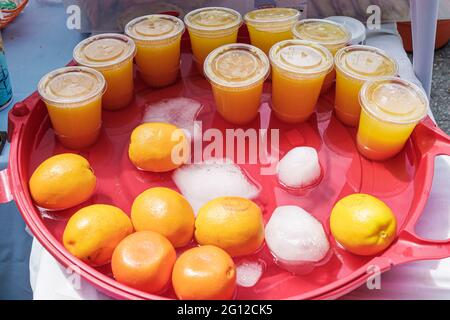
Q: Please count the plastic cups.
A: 10